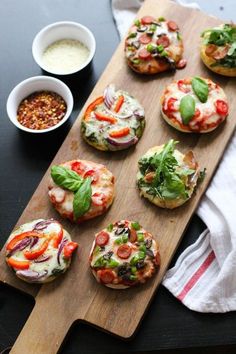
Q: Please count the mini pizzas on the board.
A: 8